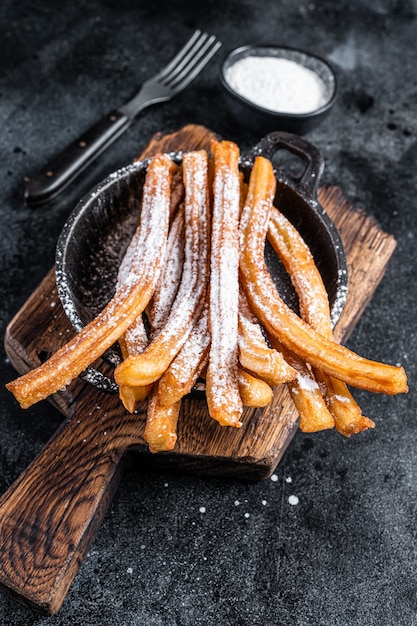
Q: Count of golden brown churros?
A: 11